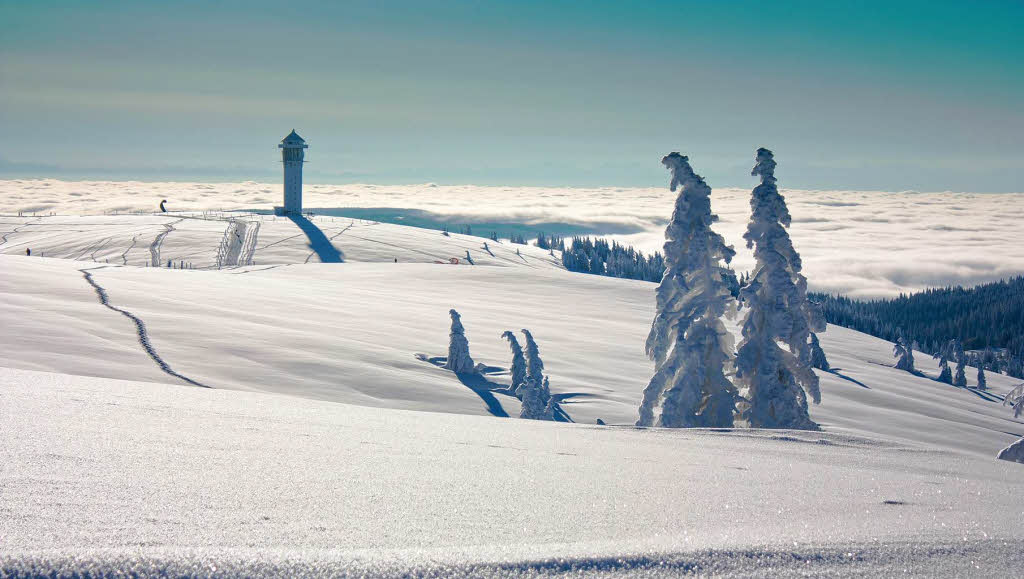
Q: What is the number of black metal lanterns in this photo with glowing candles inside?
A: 0